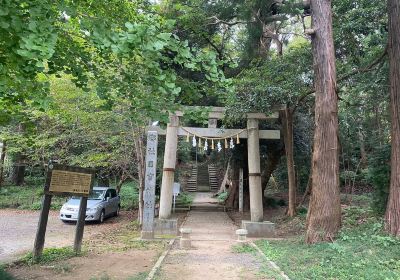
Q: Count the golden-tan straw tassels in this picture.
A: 5